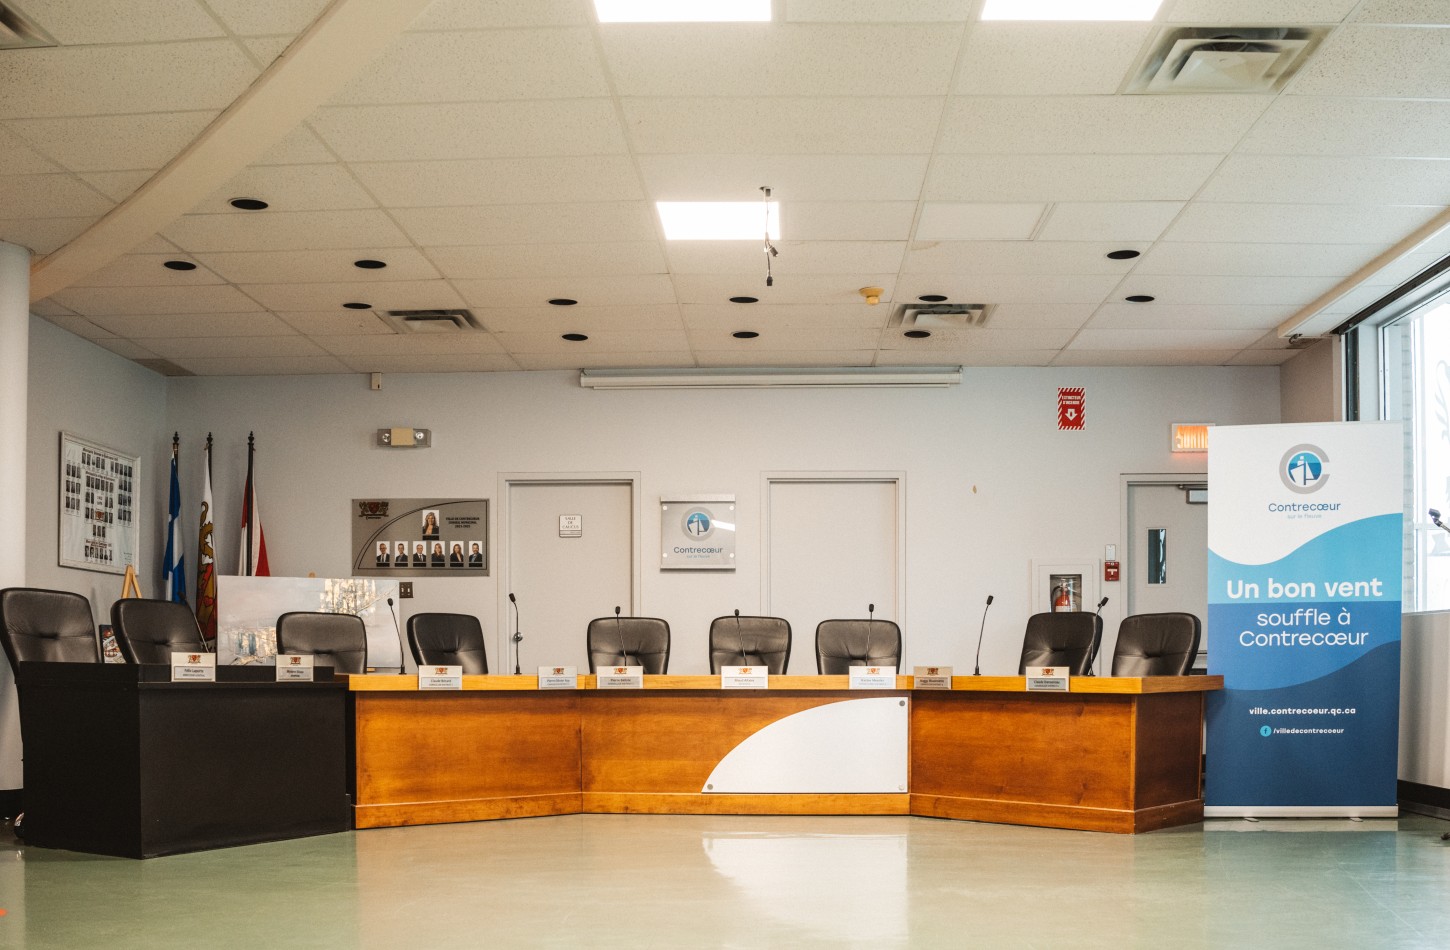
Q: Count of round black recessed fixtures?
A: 12